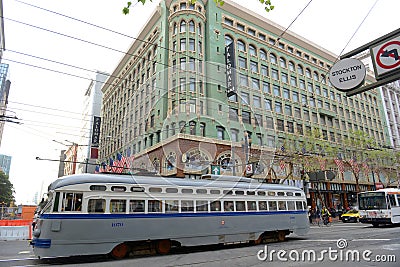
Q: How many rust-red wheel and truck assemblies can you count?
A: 2